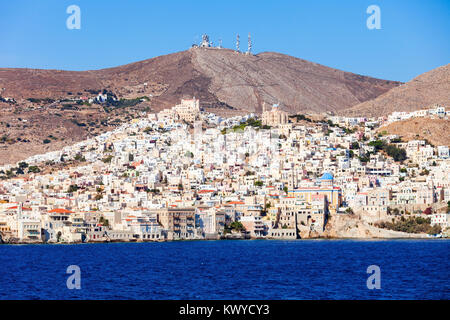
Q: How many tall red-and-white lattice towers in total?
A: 2